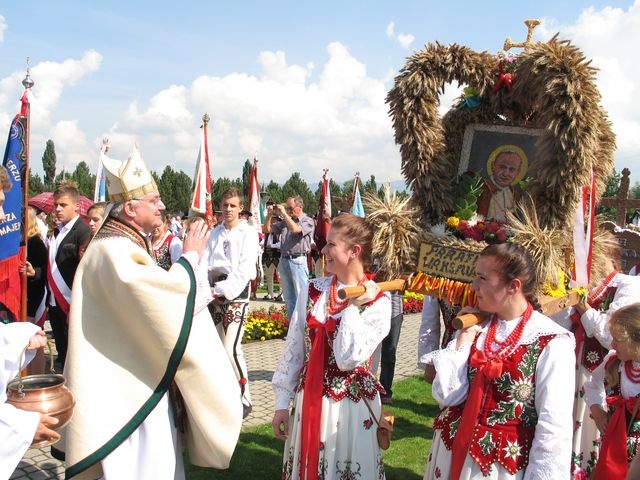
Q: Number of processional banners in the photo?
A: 6